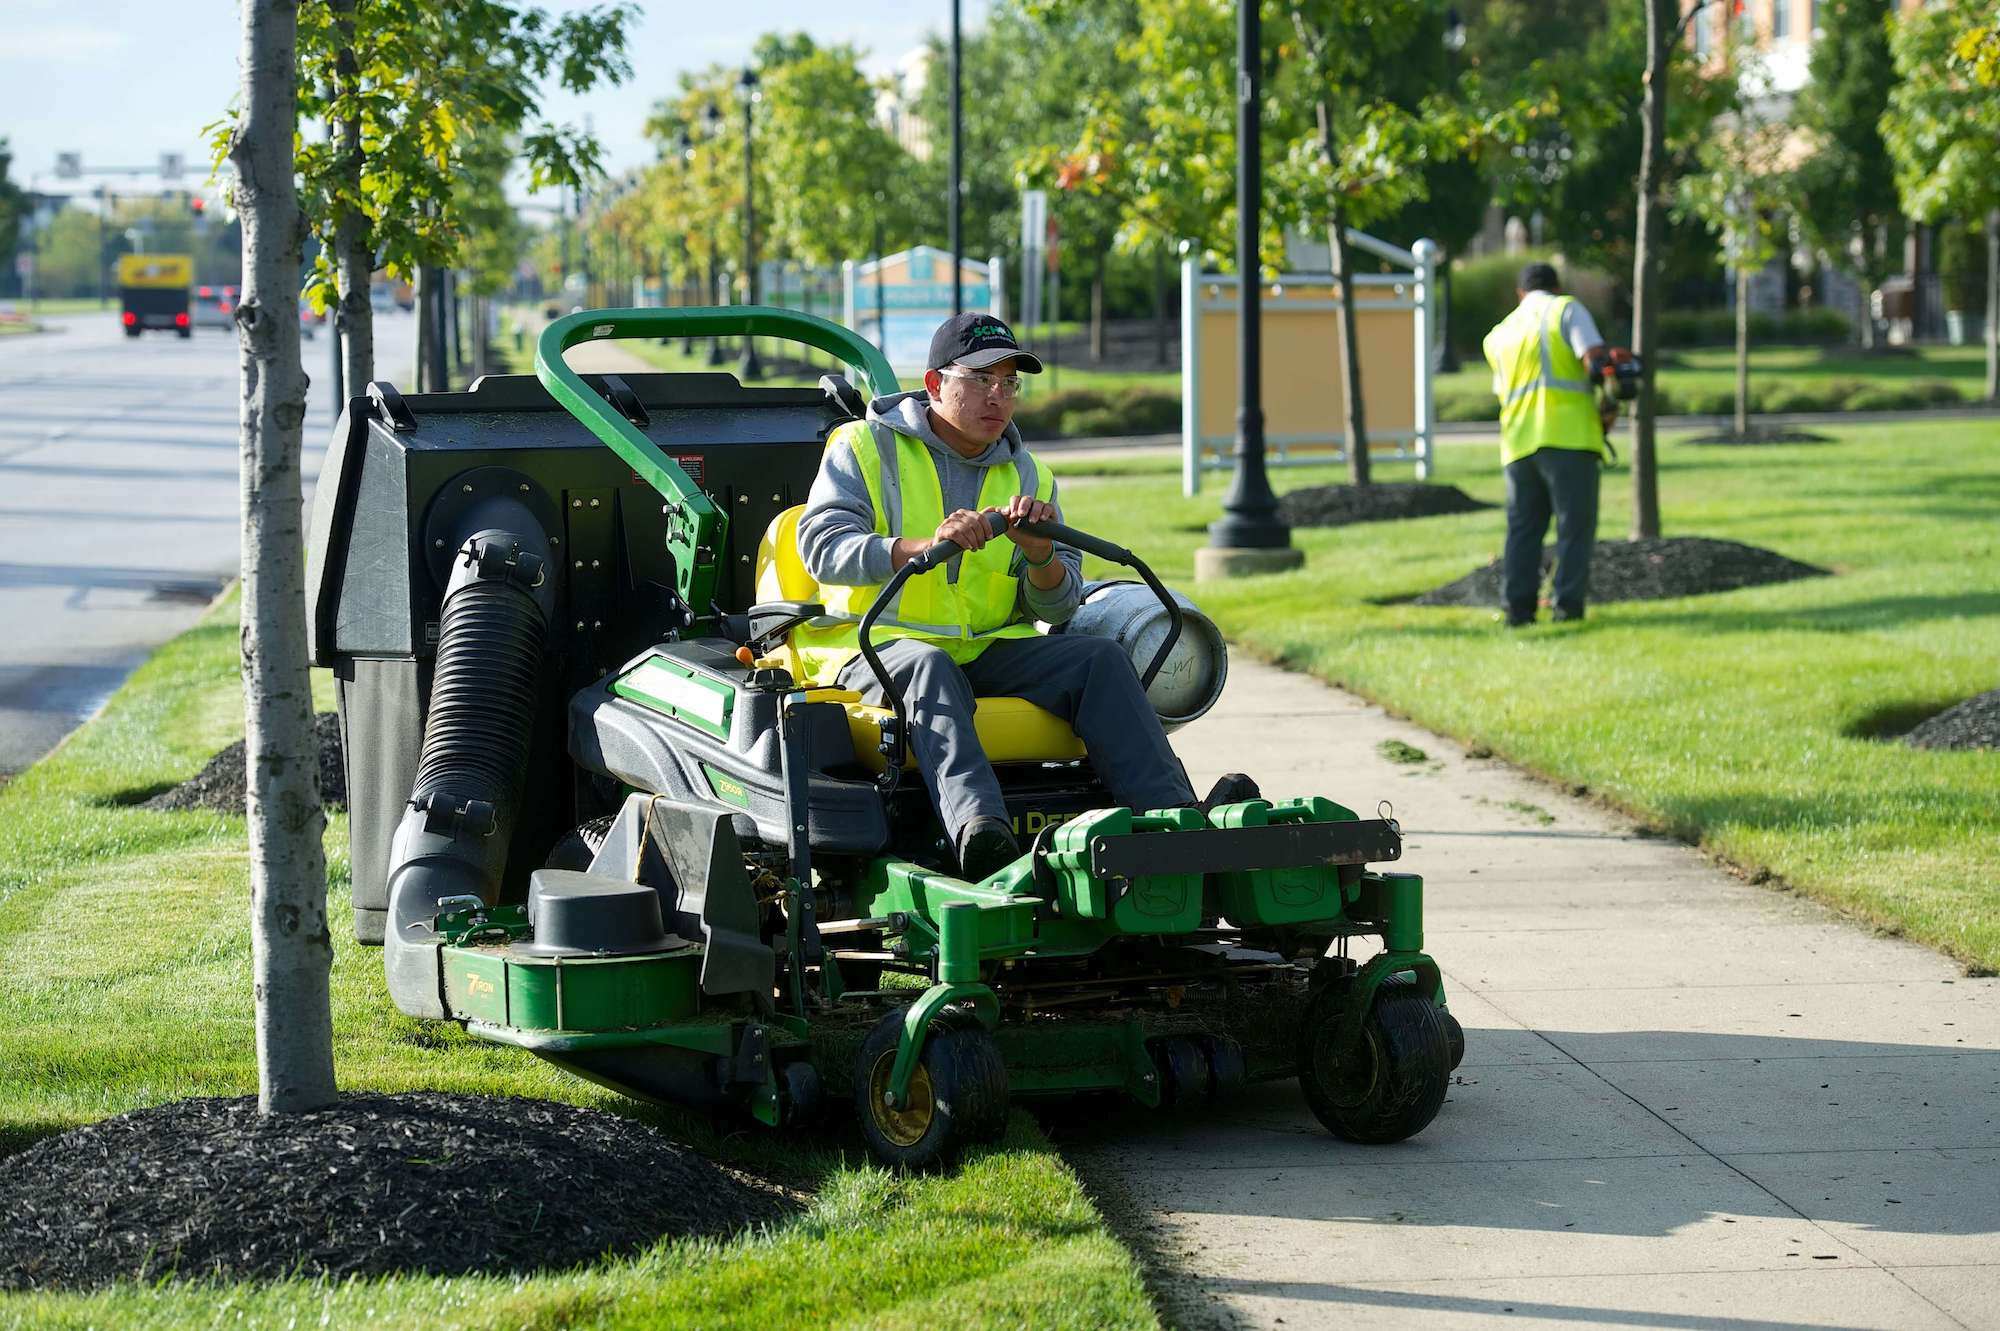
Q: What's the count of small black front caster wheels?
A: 2